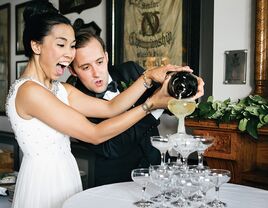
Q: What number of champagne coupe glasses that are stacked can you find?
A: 14